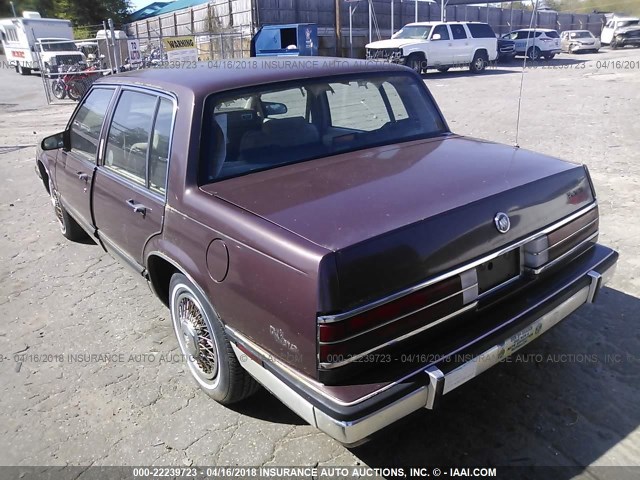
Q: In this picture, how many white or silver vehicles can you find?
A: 5